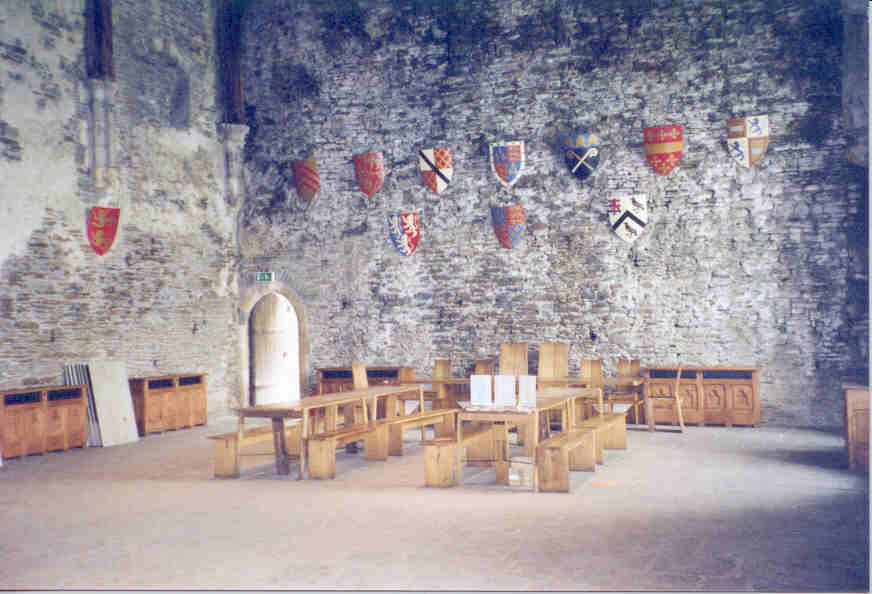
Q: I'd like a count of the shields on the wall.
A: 11